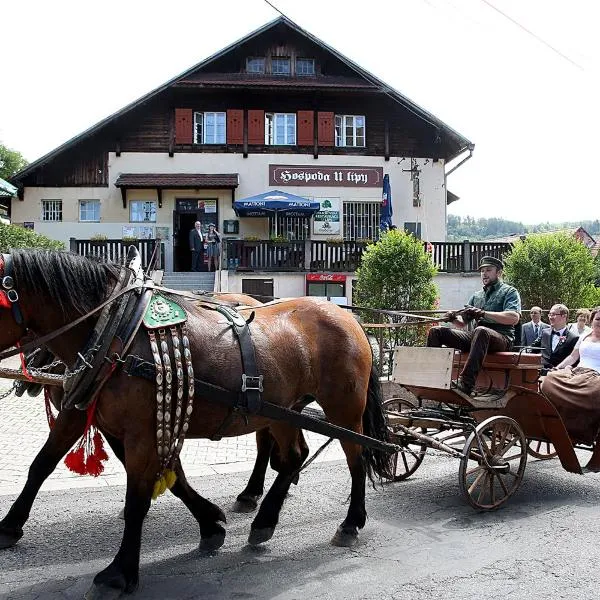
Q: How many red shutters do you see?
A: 5